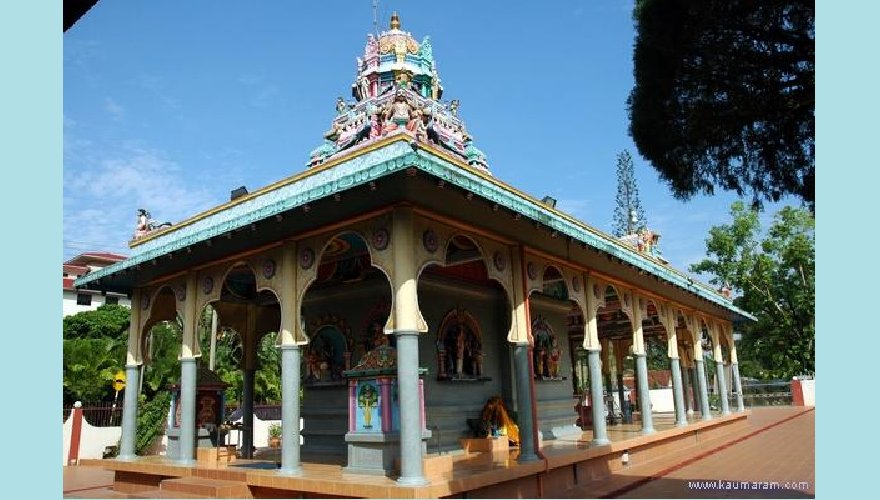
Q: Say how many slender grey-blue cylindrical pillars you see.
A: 11